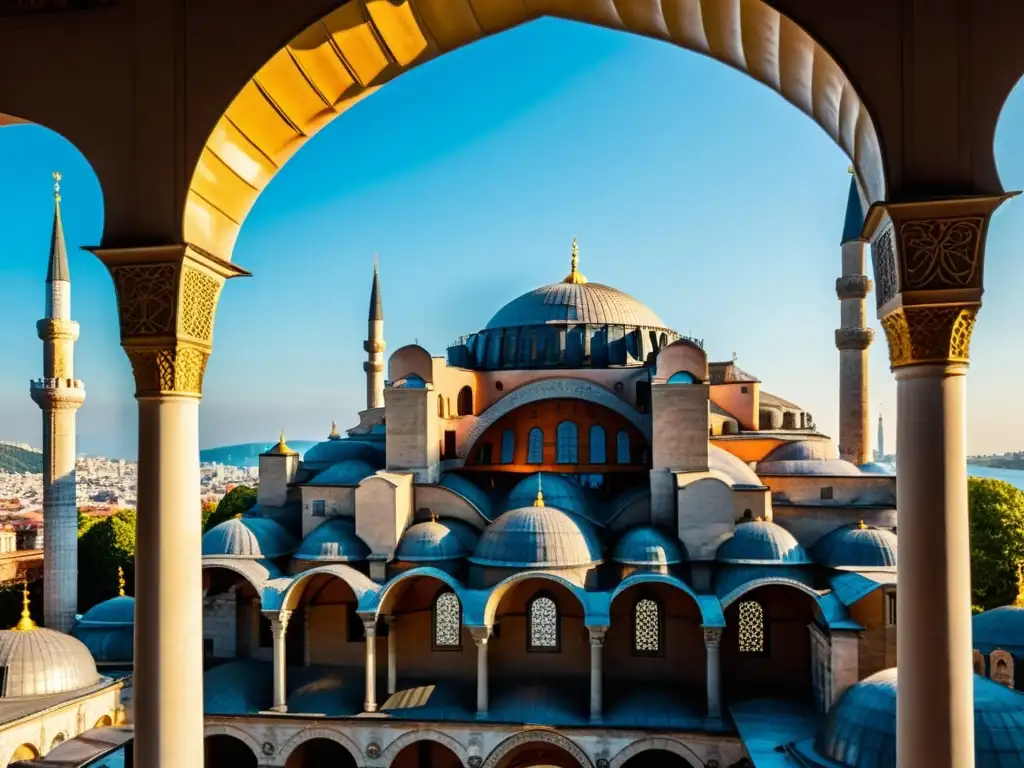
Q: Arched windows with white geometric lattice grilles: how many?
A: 4